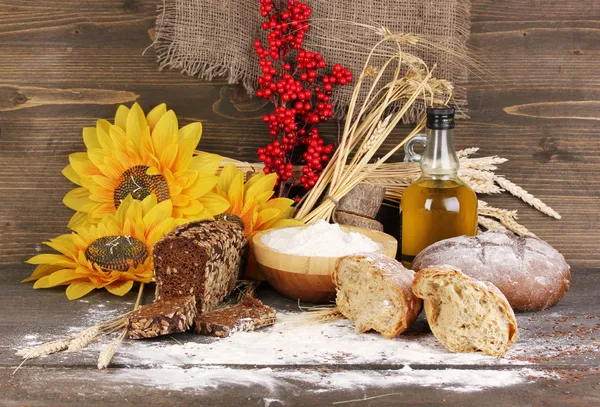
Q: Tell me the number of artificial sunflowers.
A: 3